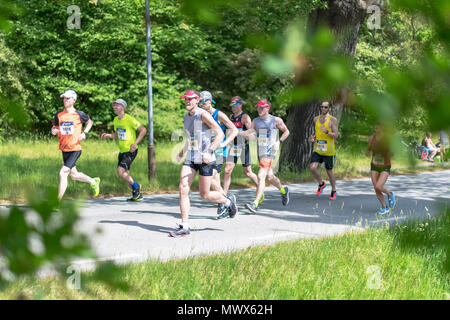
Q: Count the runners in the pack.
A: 8